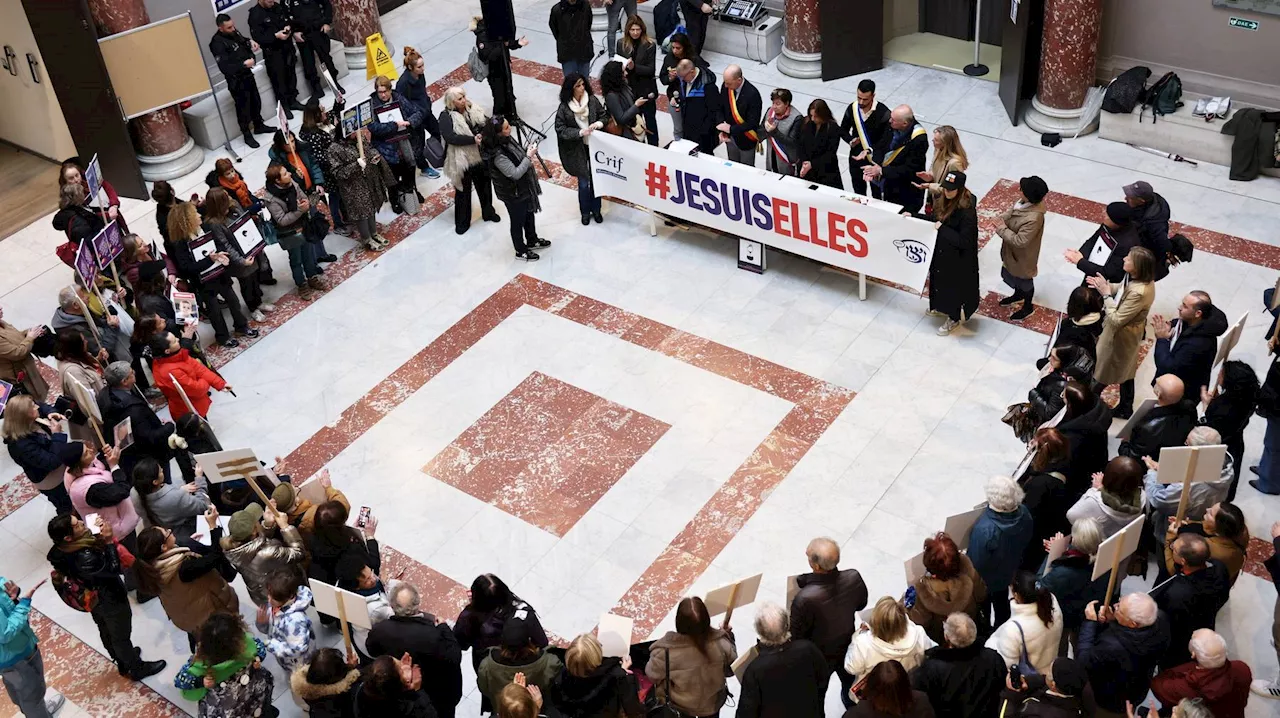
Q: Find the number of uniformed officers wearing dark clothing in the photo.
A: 3